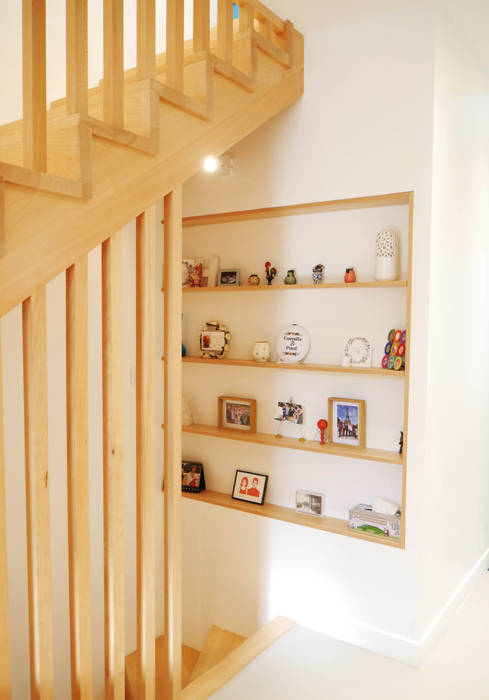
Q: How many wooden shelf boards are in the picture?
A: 4